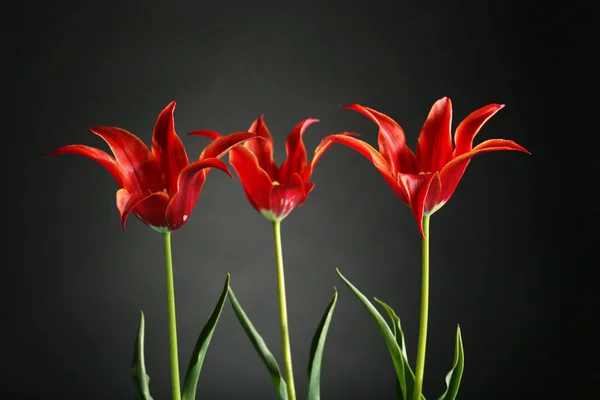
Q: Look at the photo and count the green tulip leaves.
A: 7